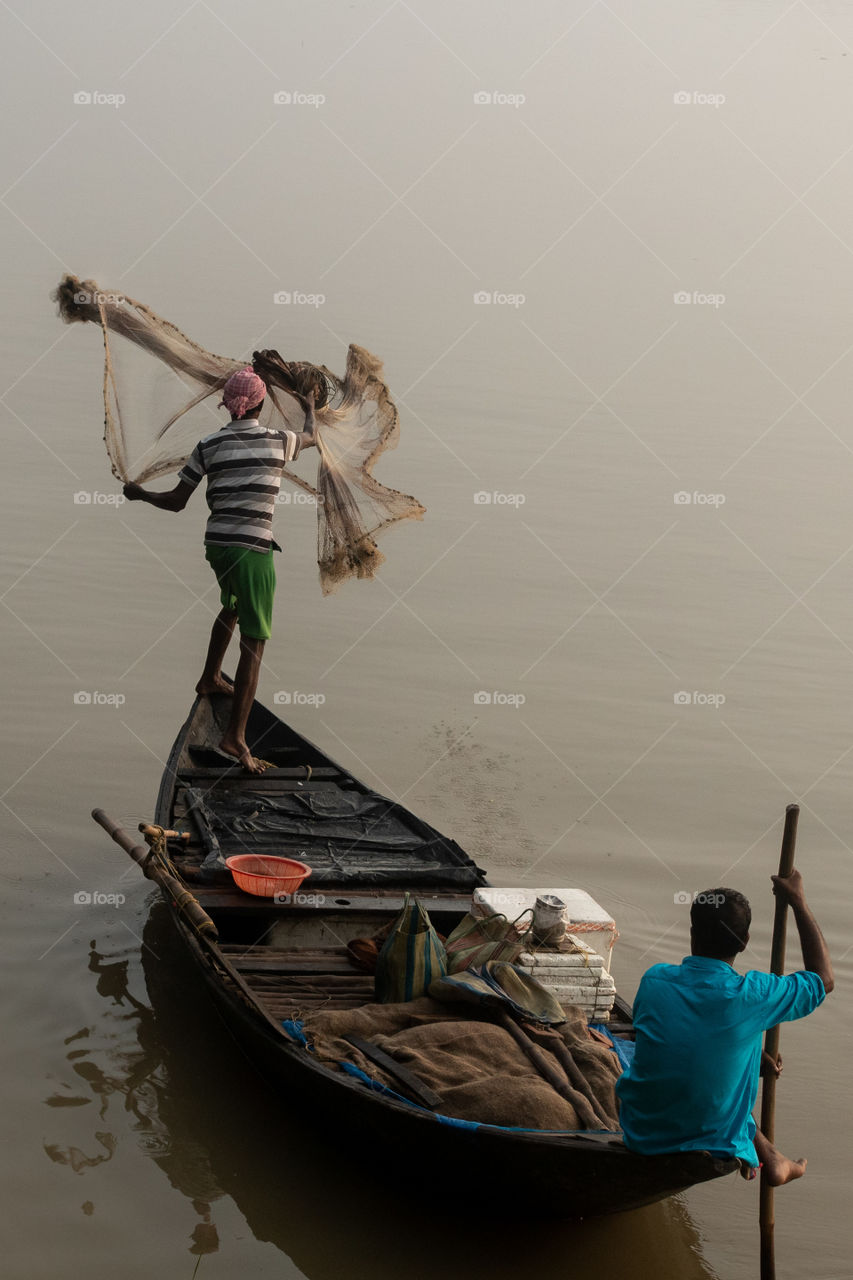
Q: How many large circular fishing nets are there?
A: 1